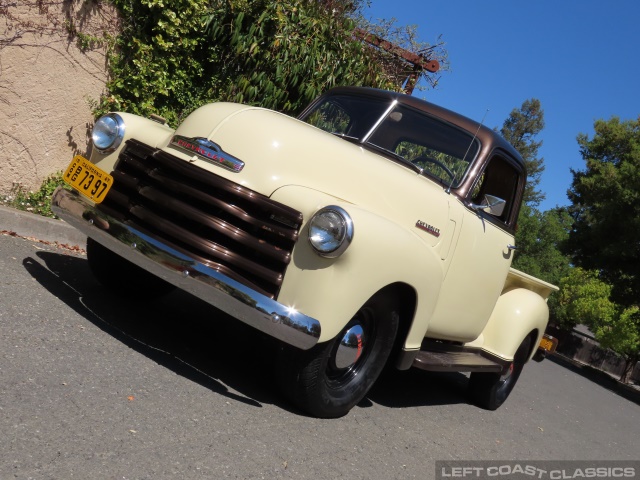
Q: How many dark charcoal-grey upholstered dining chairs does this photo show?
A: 0